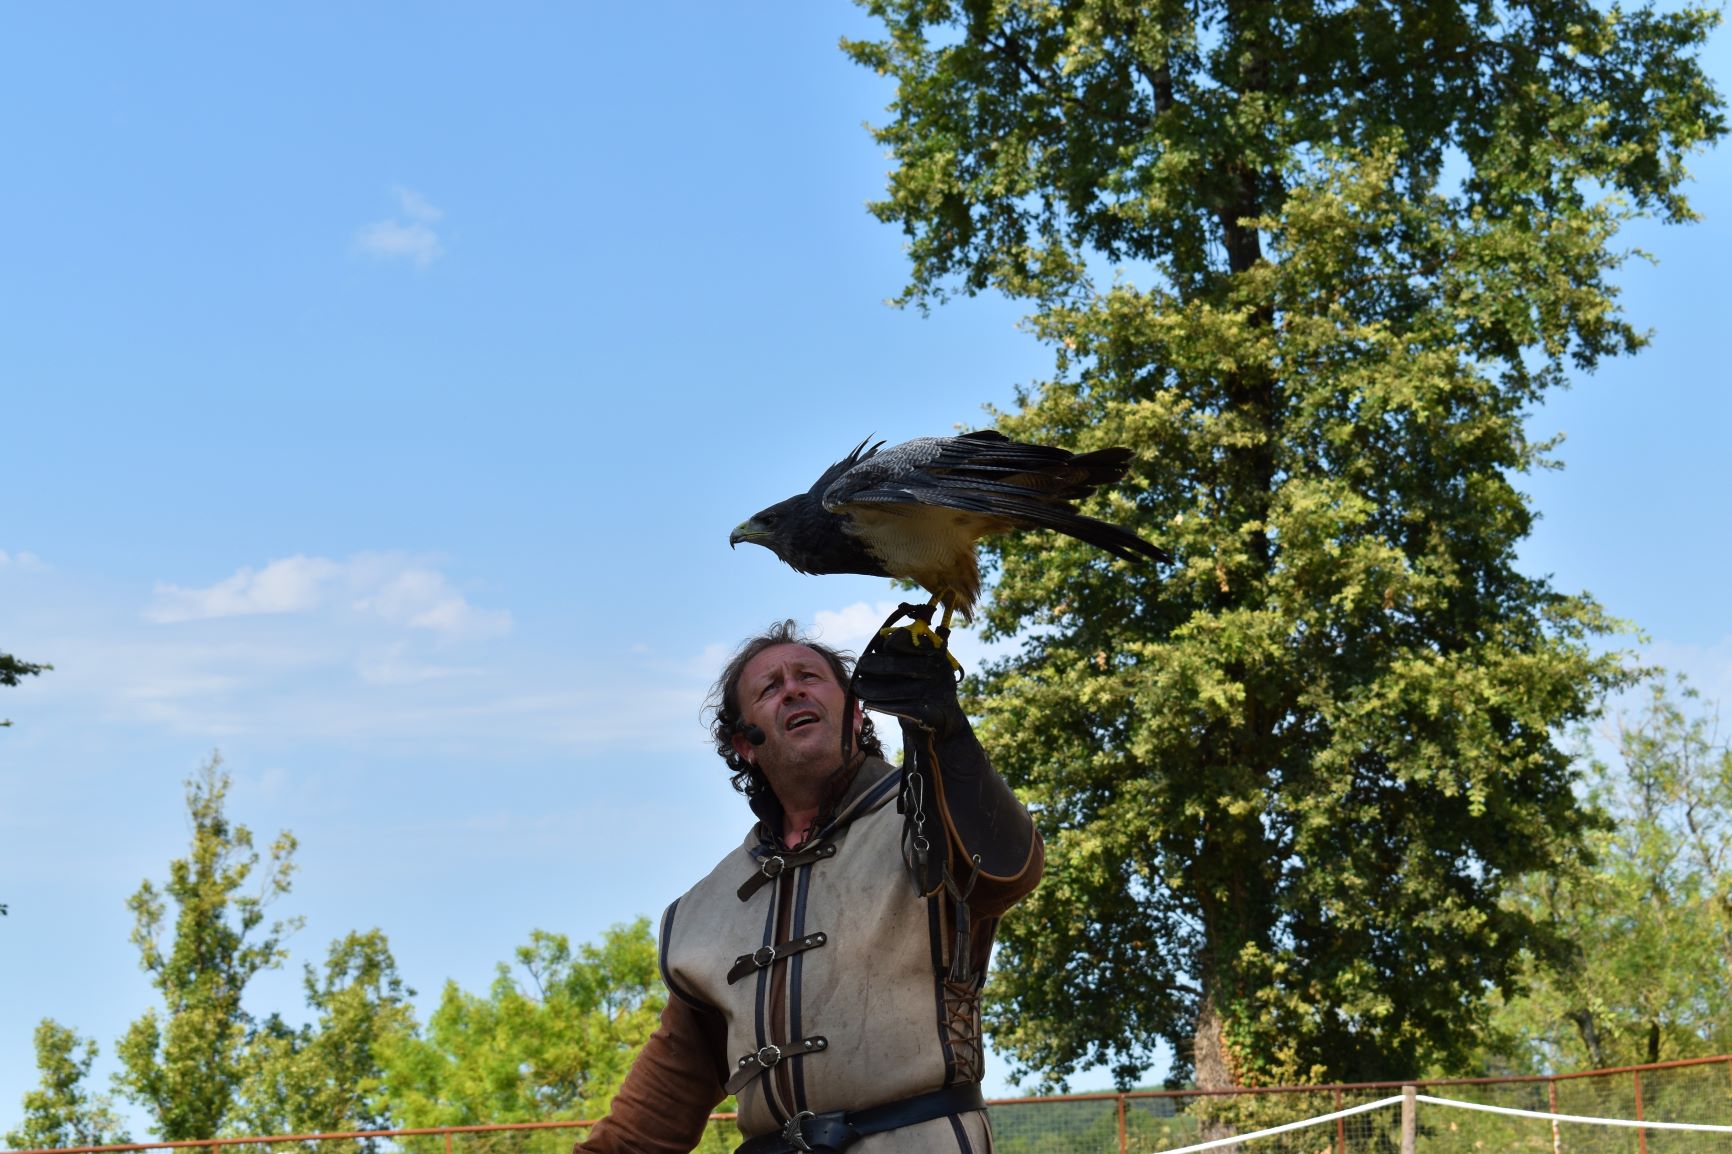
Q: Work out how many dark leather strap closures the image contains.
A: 3